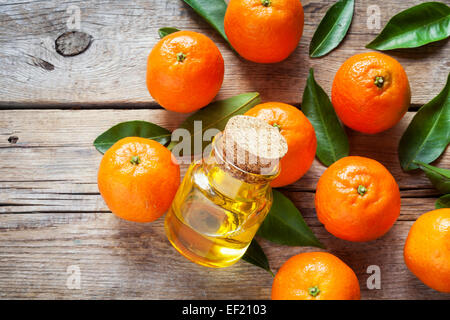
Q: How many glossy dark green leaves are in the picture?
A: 12